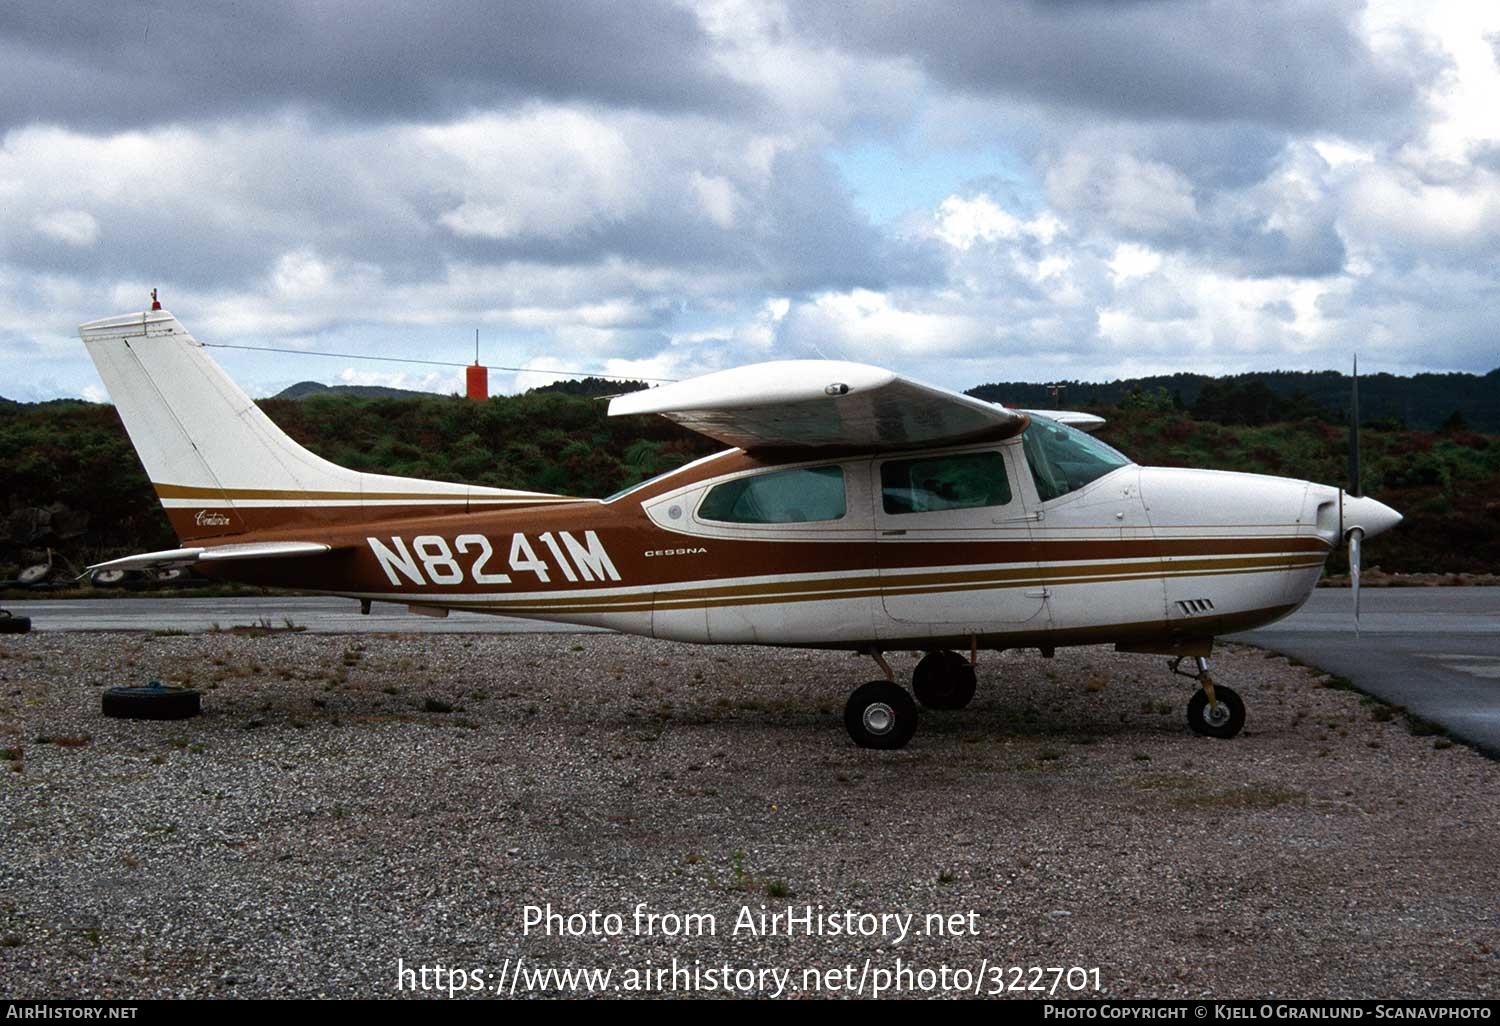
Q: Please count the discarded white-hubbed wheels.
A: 3